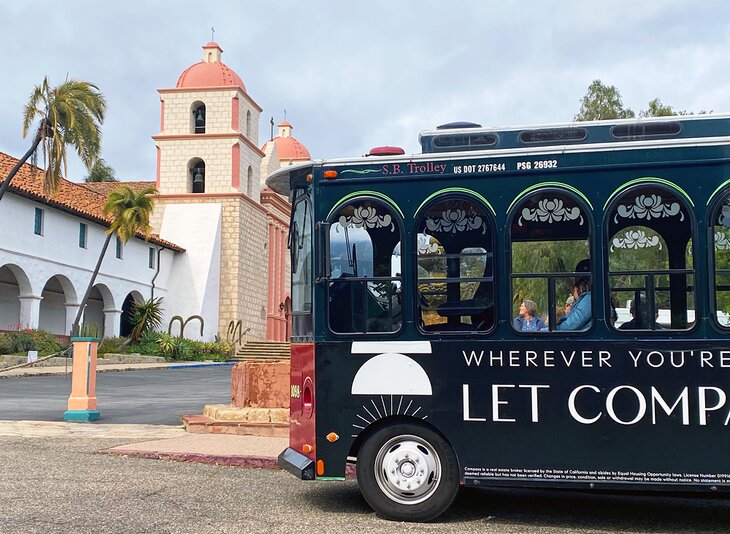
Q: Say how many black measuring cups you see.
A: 0